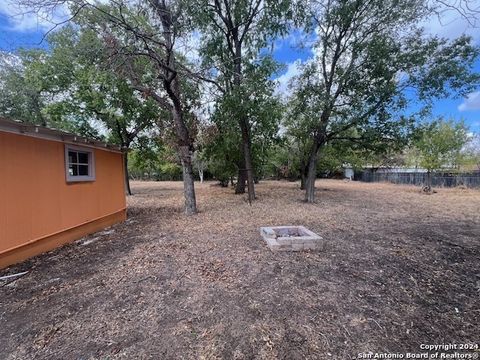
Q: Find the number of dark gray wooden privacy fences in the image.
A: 1